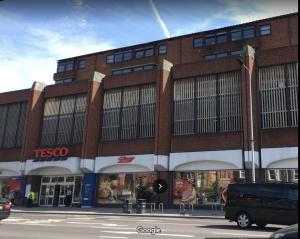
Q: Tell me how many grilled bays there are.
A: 5